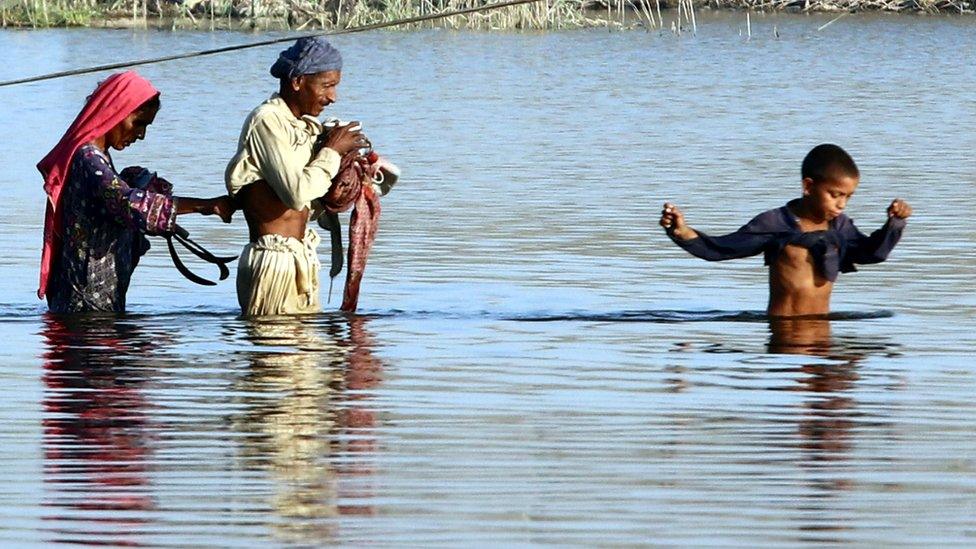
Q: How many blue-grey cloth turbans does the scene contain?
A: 1